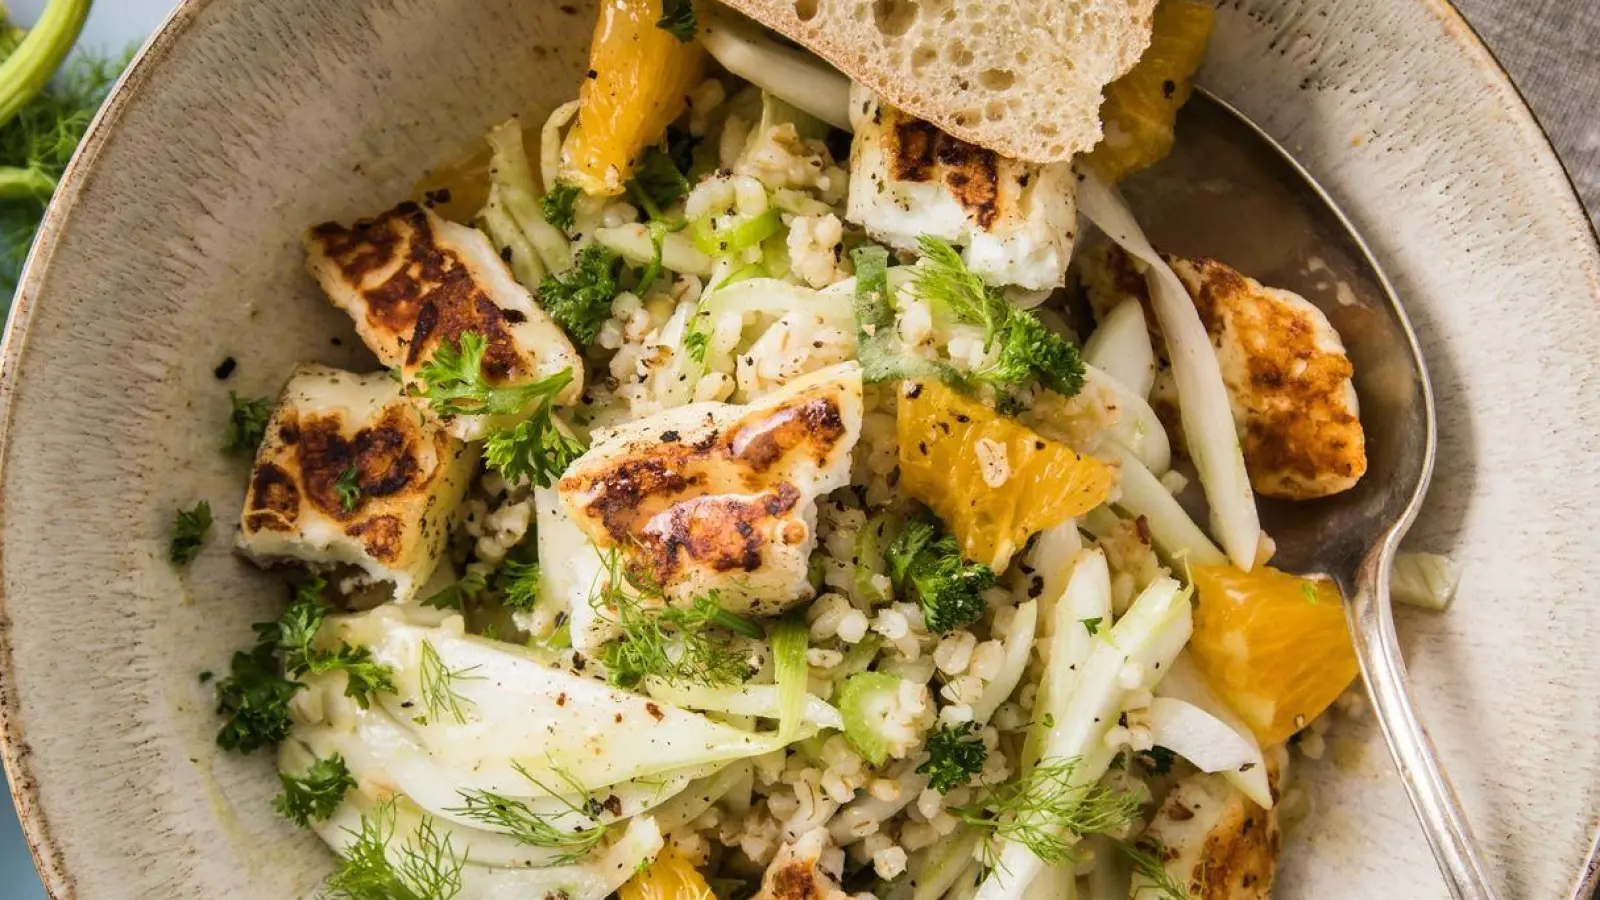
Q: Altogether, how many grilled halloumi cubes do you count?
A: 7